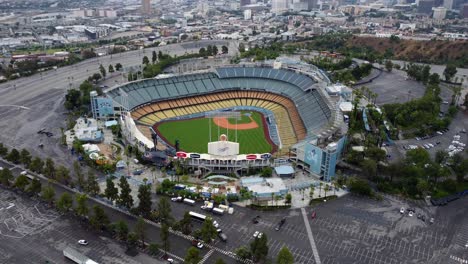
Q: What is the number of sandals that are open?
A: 0